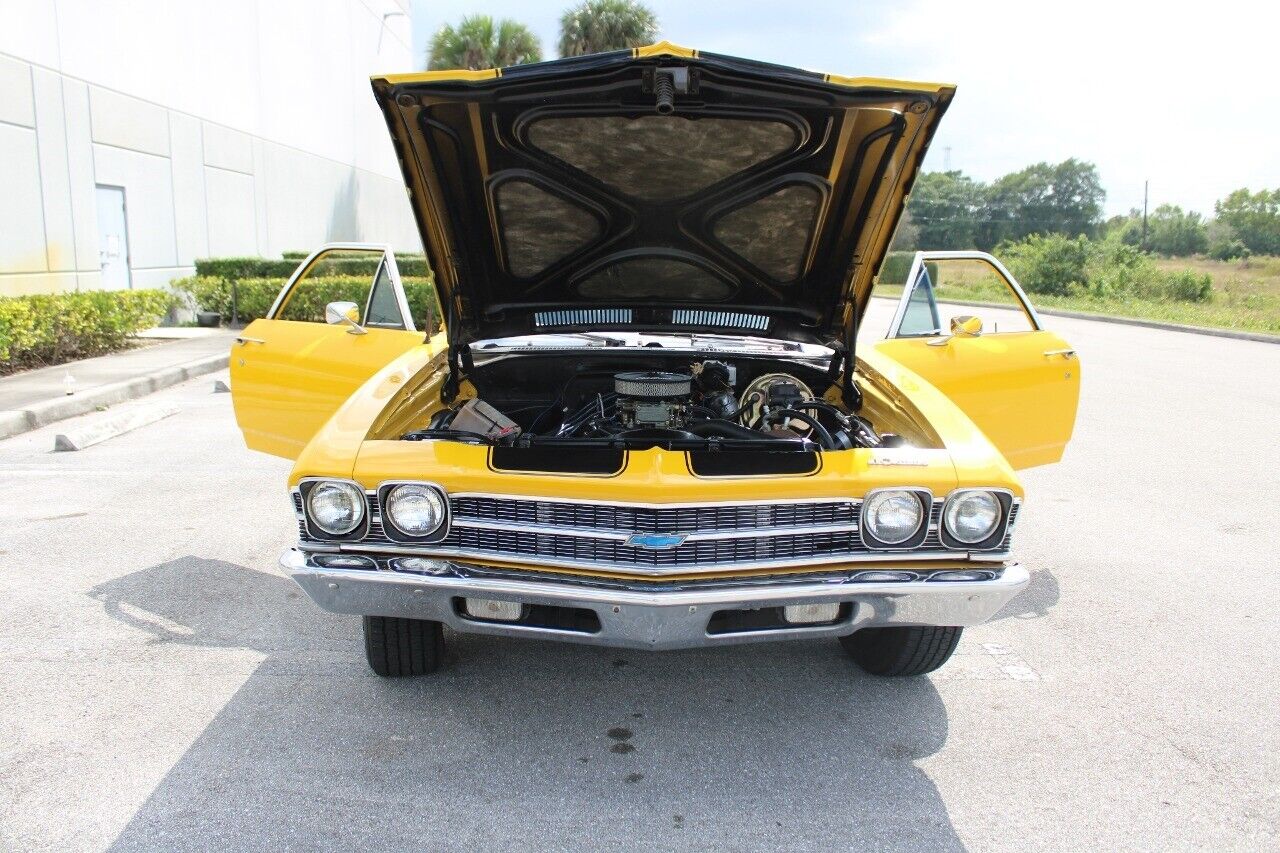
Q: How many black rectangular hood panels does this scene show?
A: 2